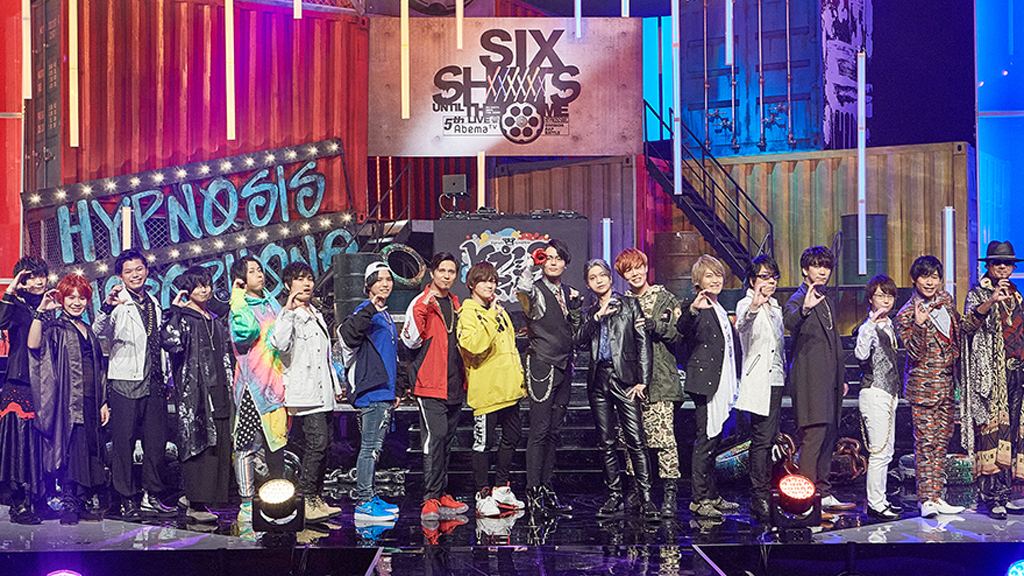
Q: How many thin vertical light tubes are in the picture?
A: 15